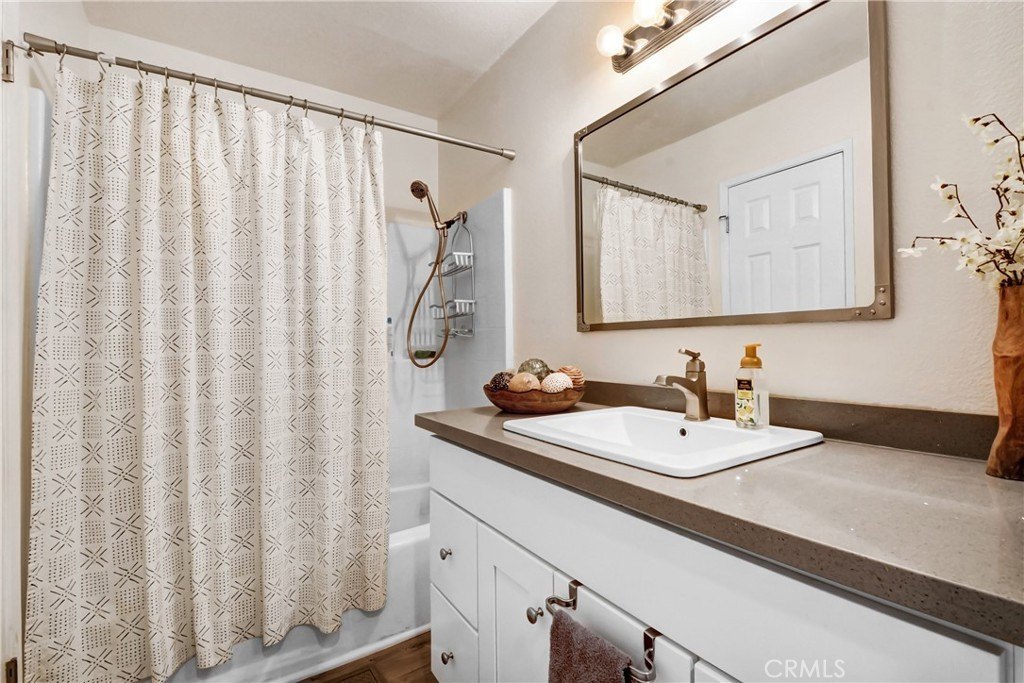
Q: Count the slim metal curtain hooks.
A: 12